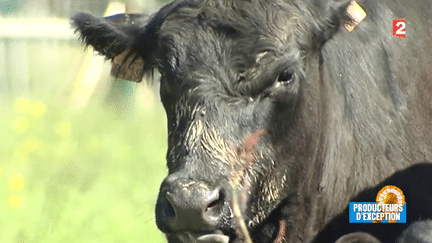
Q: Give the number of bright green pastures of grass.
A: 1